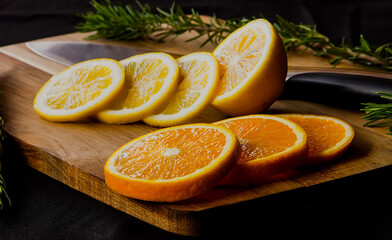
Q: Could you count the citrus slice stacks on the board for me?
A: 2